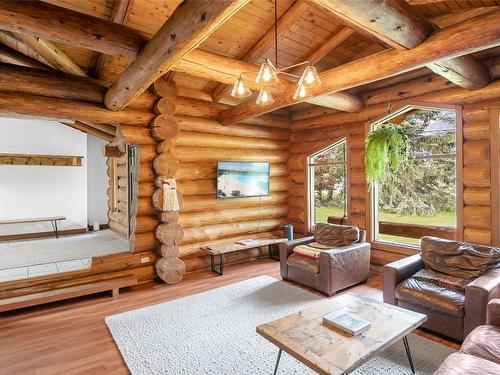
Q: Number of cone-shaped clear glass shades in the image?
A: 5